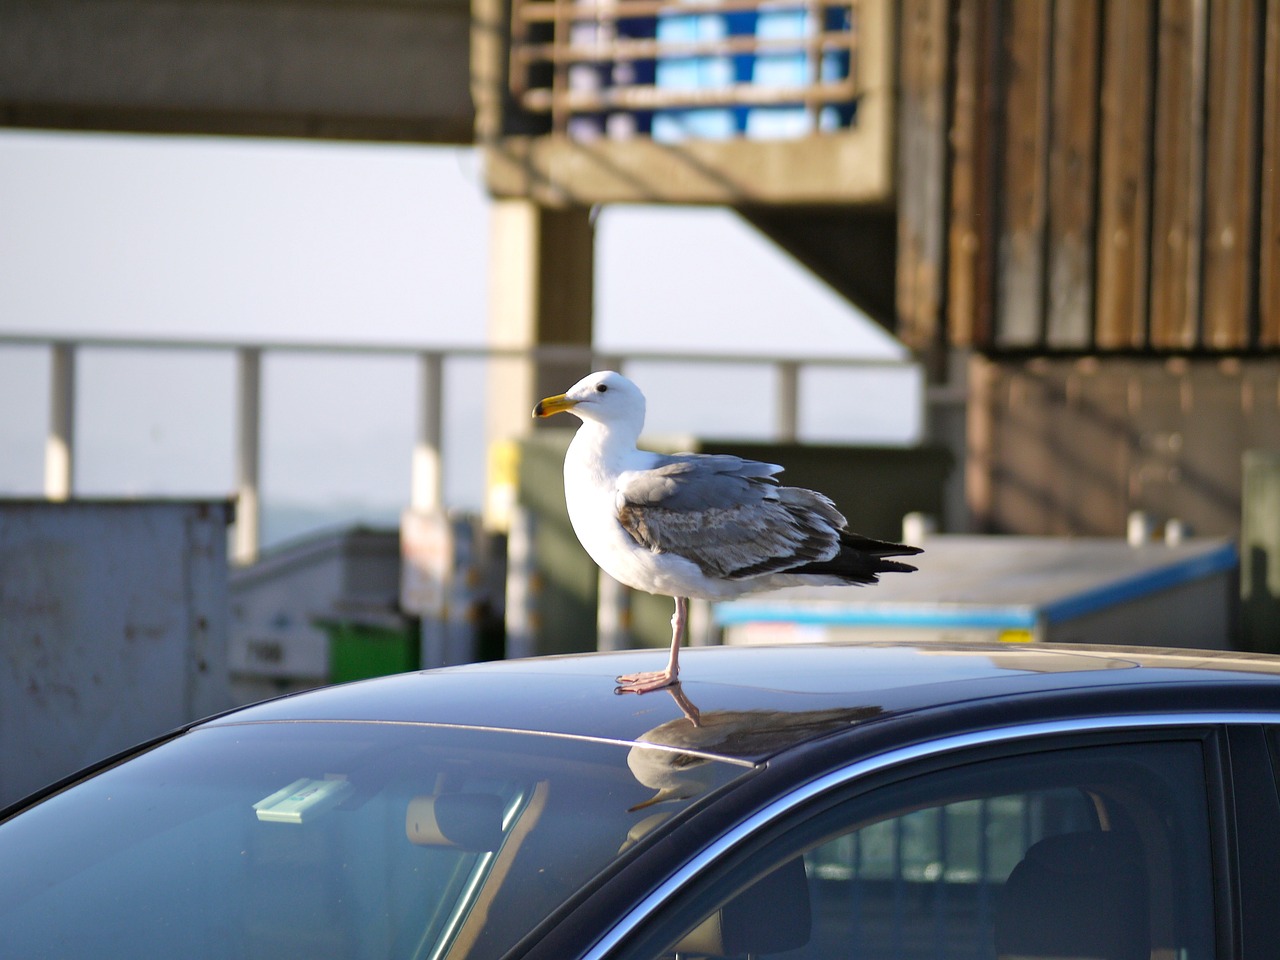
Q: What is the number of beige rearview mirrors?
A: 1